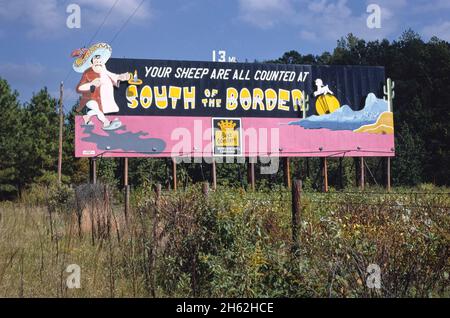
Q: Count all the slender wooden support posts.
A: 9